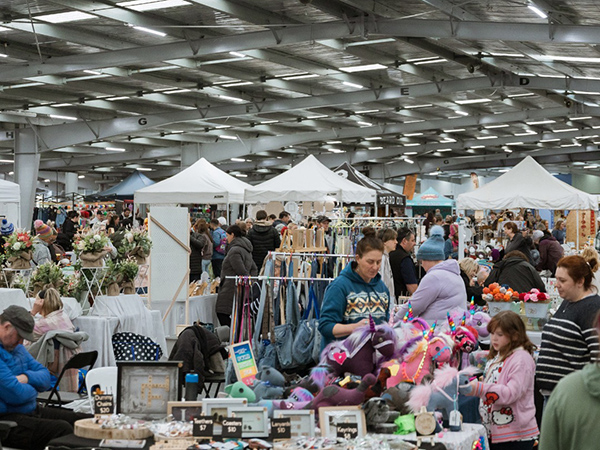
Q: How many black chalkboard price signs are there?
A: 5